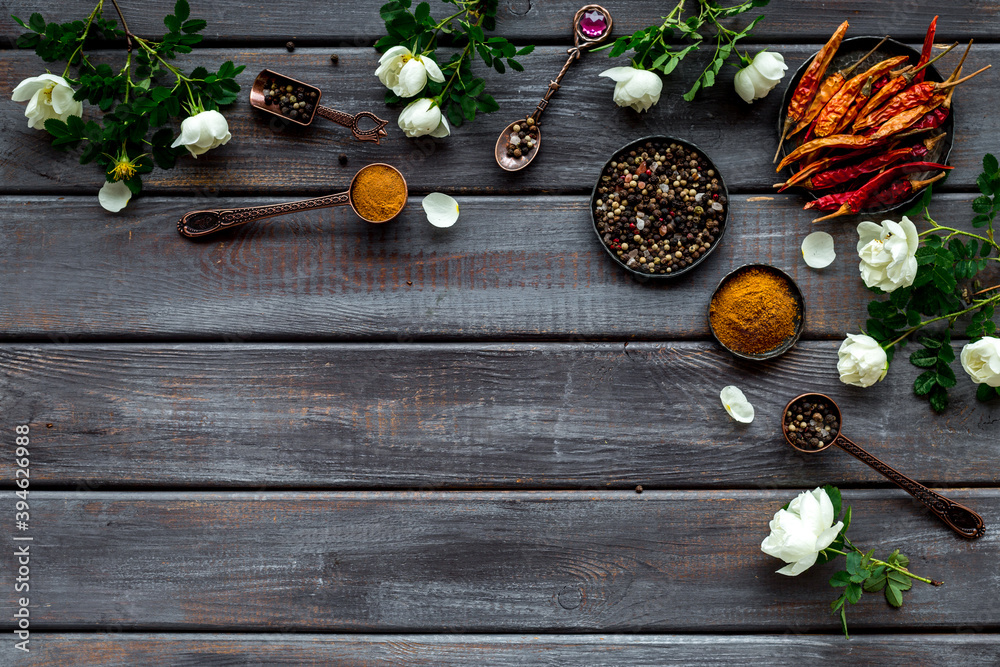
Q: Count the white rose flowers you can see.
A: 10